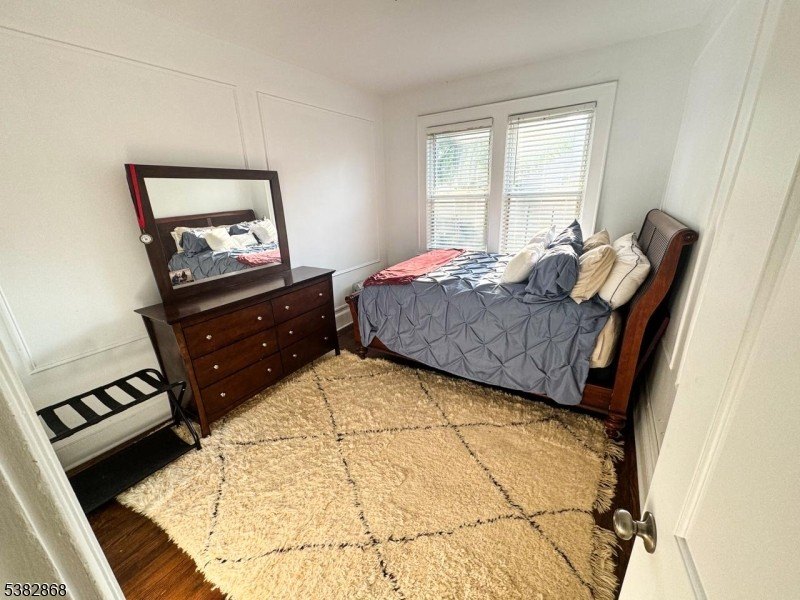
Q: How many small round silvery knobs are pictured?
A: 12